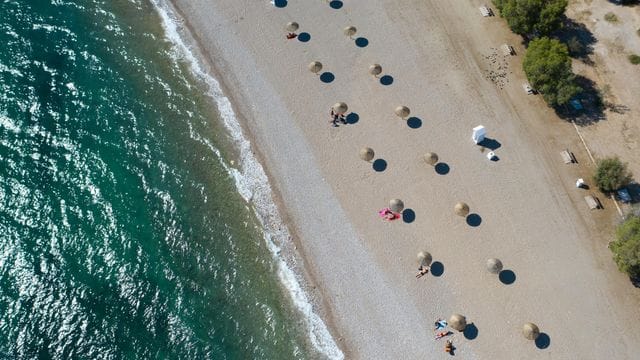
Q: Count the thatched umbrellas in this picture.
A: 14